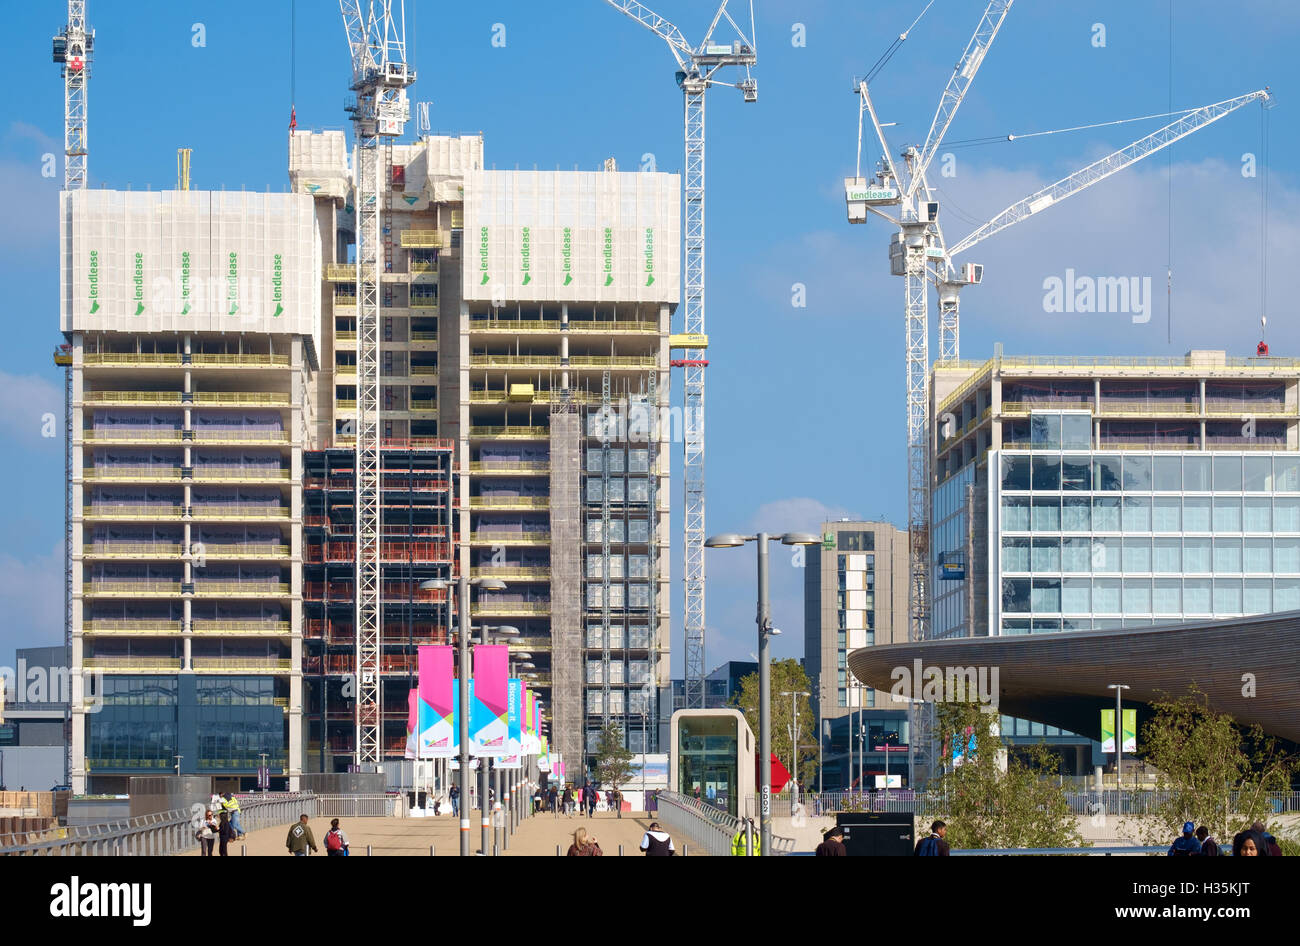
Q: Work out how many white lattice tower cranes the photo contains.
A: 5